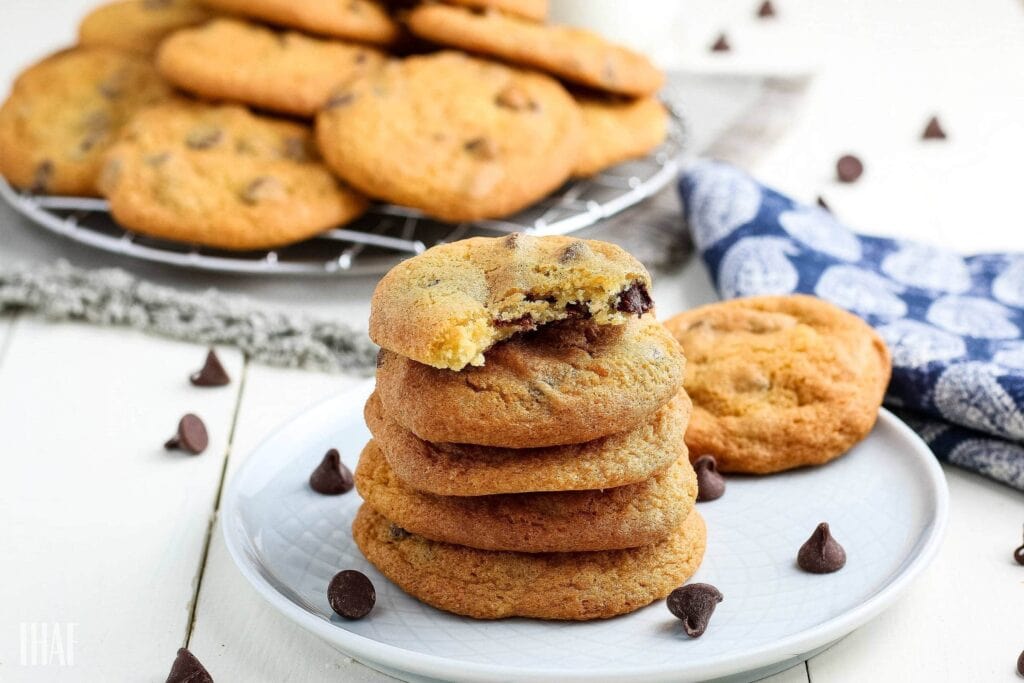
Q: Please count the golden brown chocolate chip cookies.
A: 15